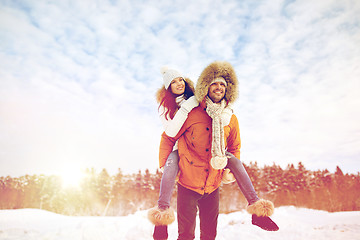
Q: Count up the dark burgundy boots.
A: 2